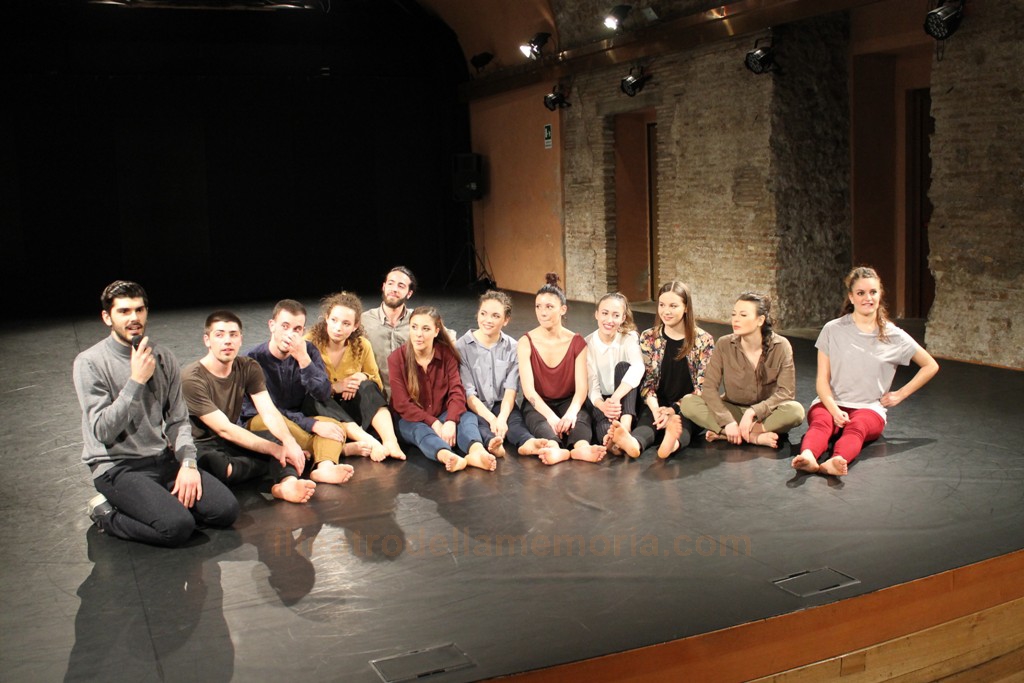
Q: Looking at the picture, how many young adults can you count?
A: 12